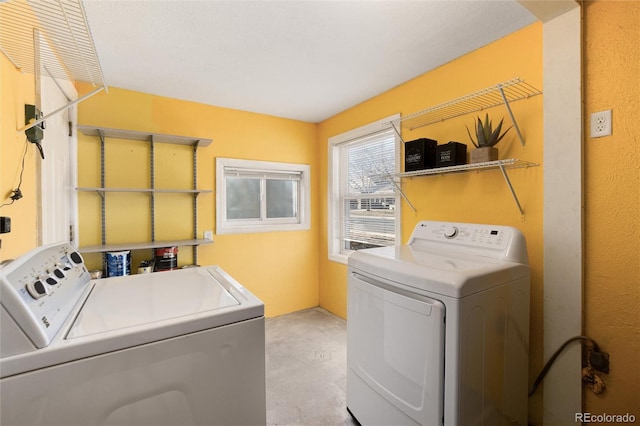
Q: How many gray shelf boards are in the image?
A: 3